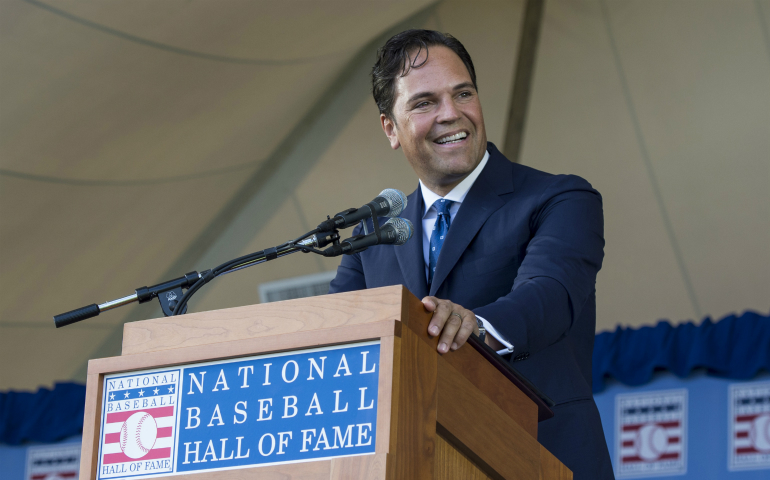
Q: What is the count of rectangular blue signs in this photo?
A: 1